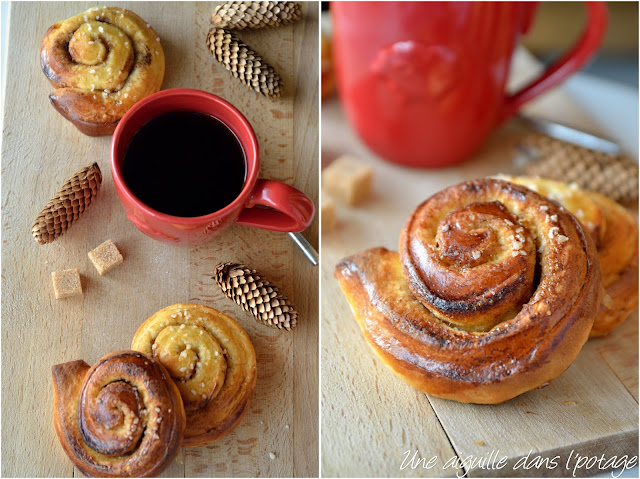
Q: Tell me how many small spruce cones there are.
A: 5